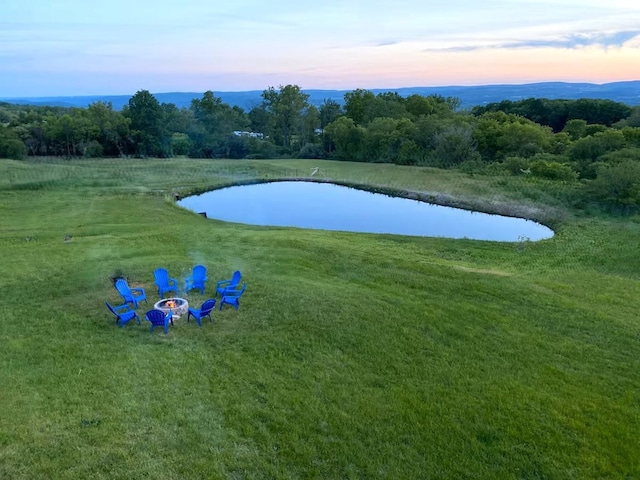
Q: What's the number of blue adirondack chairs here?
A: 8